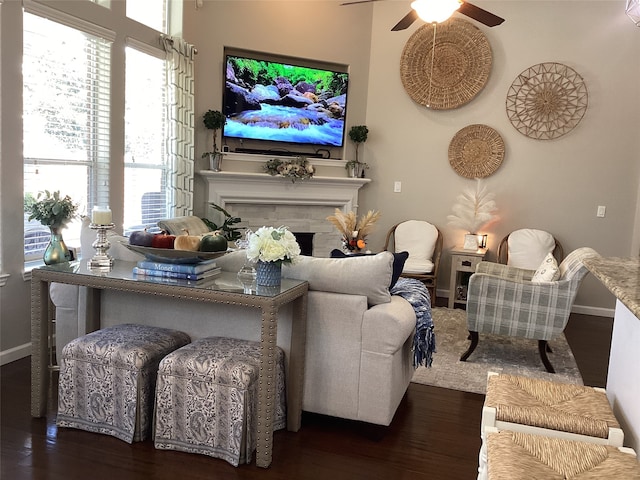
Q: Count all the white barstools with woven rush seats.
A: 2